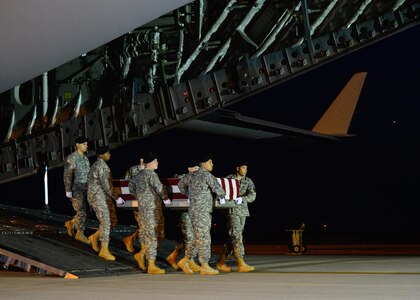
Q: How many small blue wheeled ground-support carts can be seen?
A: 0